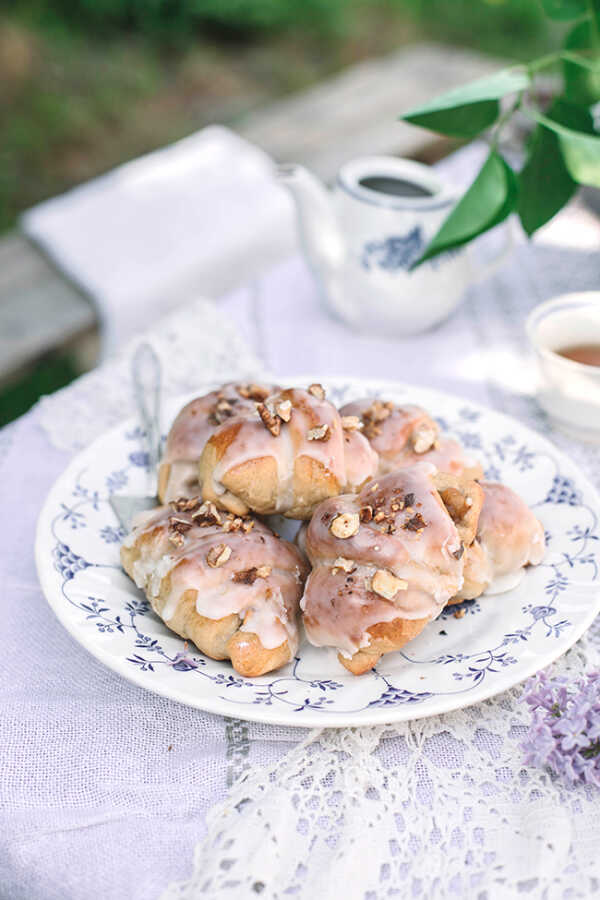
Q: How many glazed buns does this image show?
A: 6